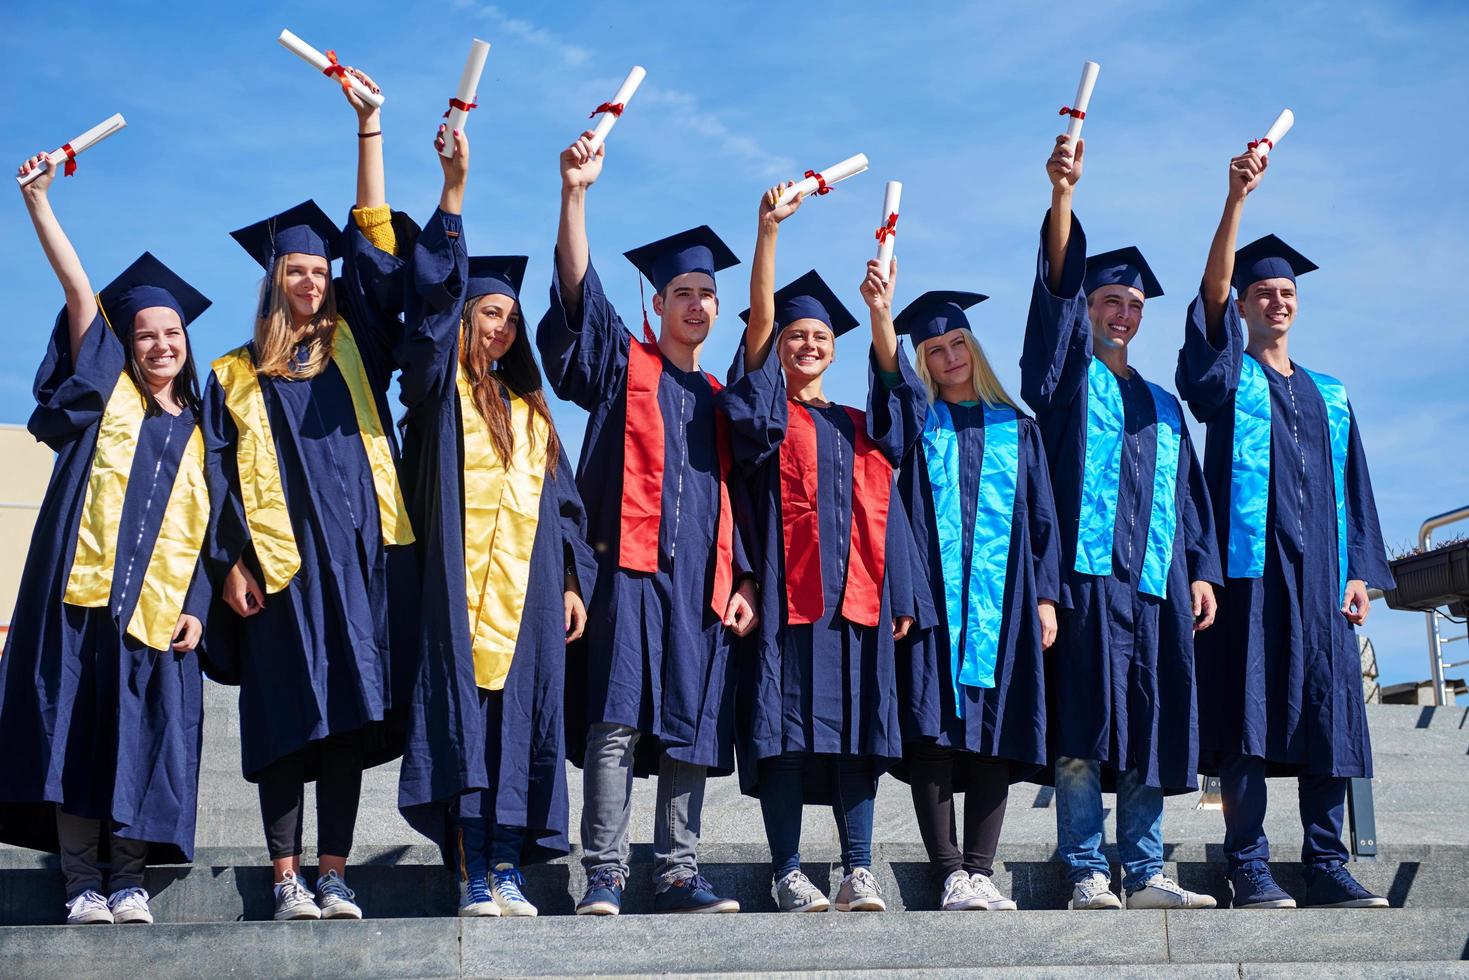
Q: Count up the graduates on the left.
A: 3